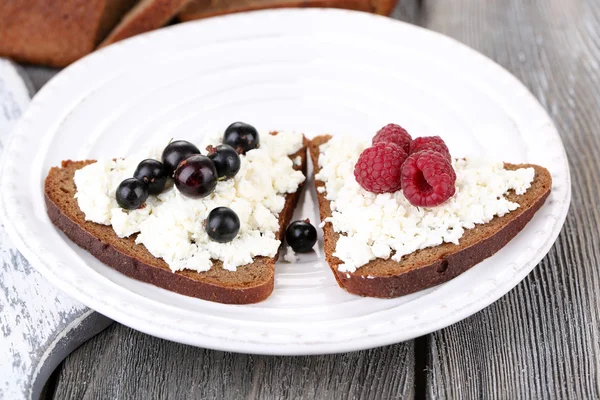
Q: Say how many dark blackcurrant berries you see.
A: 8